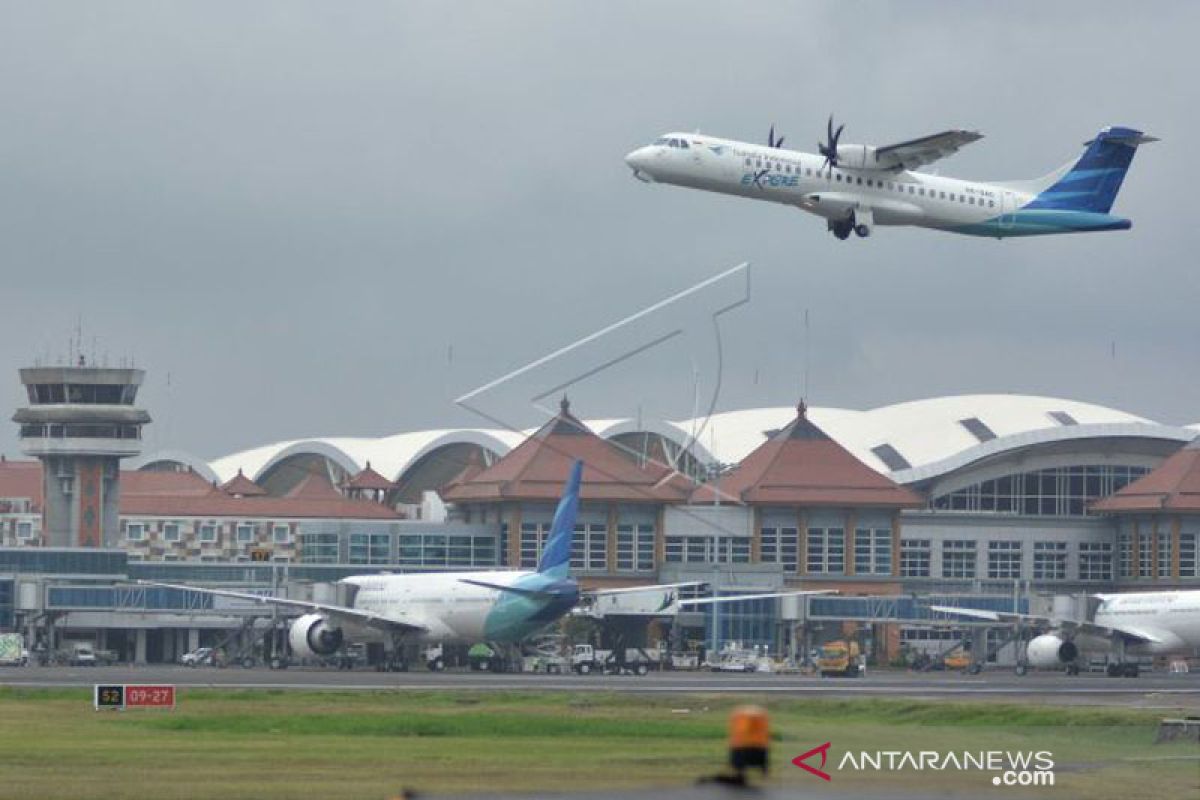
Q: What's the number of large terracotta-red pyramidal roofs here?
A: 3